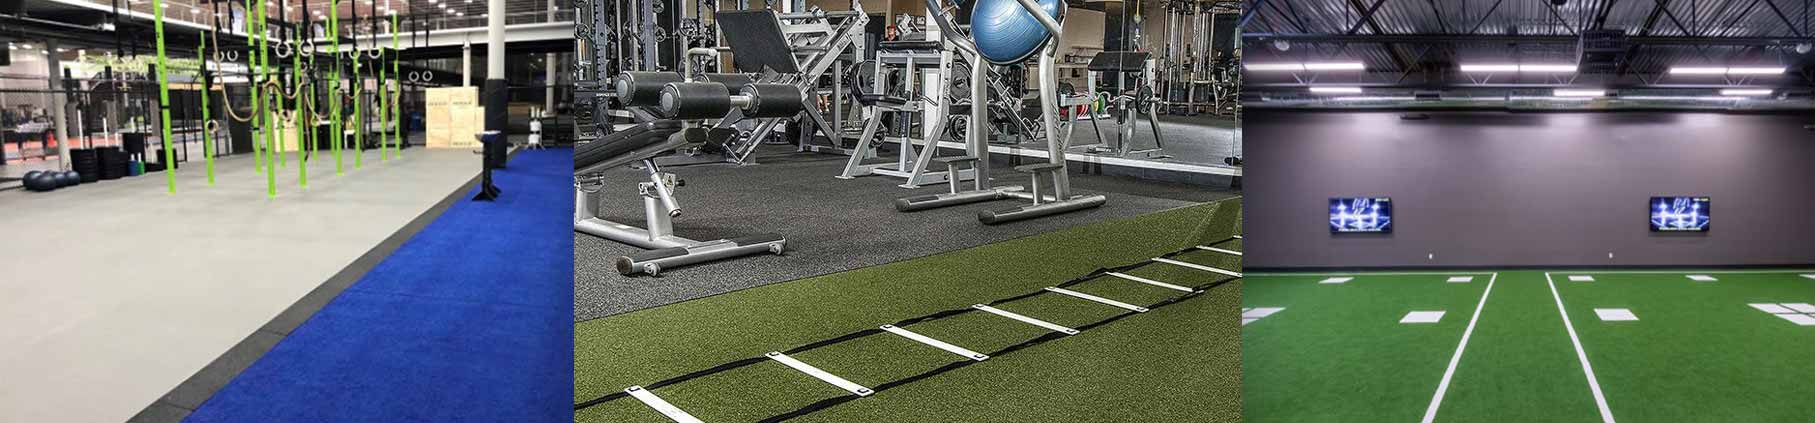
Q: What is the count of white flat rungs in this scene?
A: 9